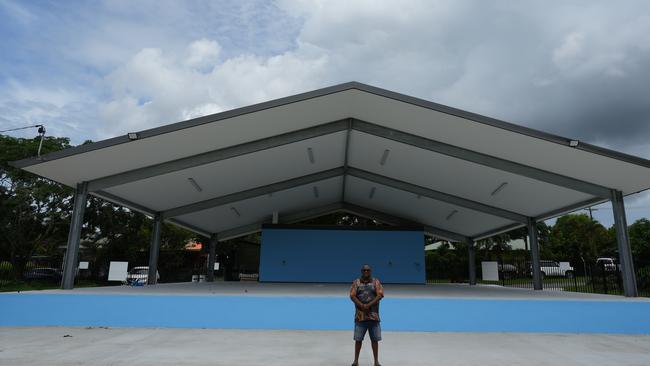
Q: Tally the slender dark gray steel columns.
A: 6